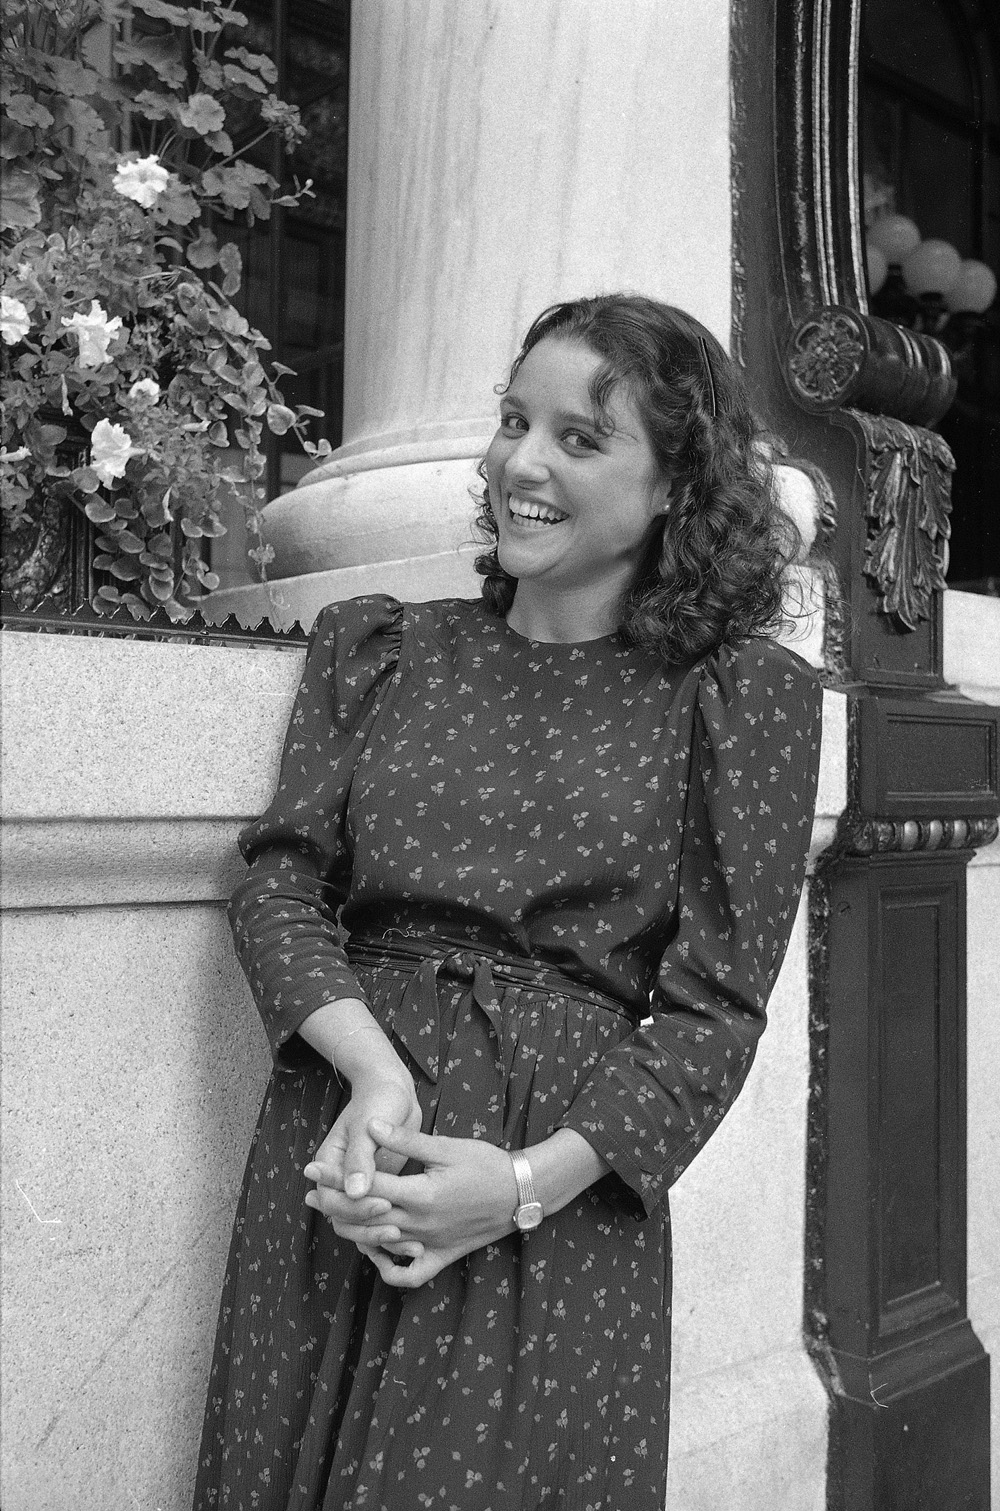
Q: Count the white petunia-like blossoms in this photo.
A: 5